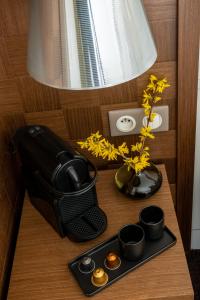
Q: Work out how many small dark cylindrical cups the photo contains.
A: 2